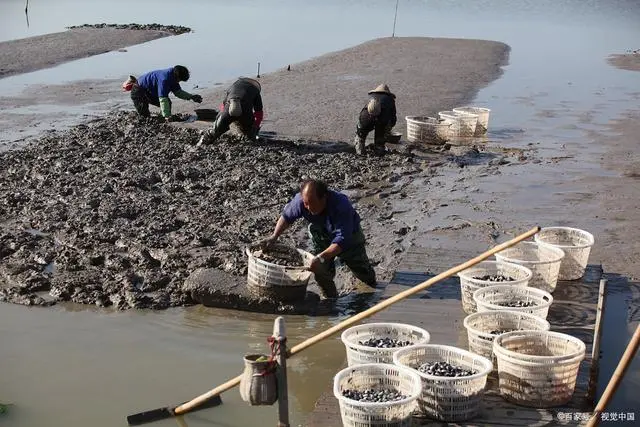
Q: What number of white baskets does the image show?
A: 13